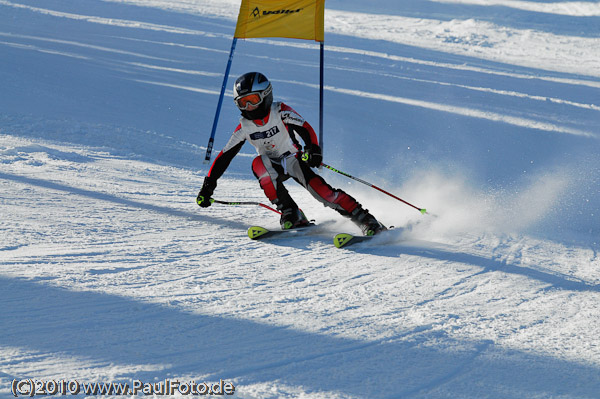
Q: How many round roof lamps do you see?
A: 0